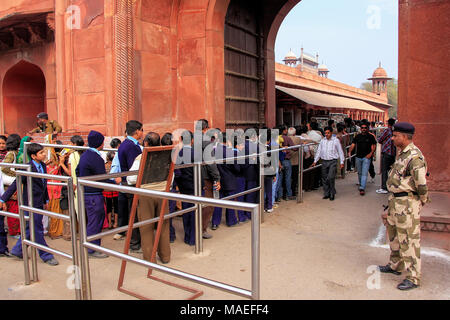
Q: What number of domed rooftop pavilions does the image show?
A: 3